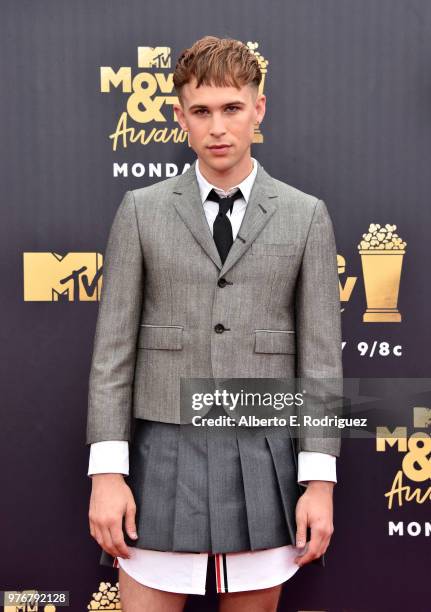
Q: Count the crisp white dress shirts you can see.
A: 1